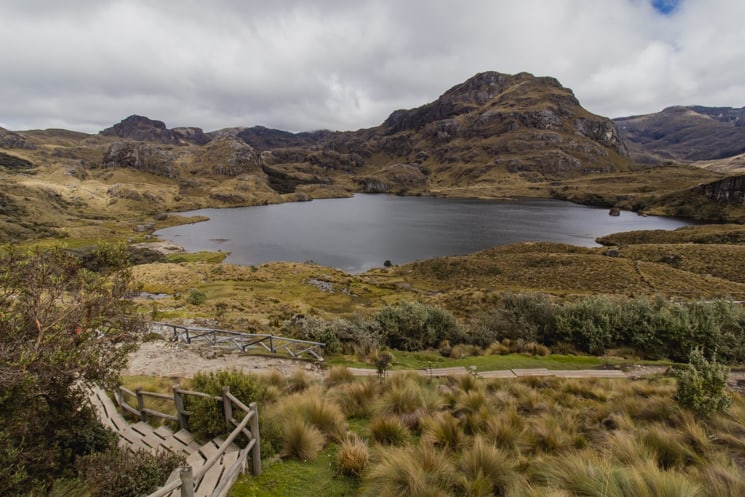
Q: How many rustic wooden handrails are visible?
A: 2